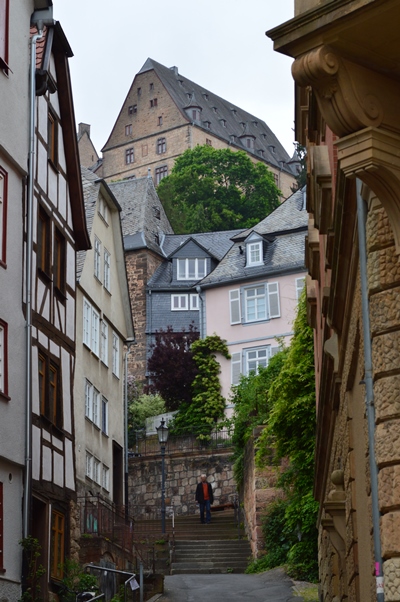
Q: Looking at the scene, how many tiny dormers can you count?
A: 14